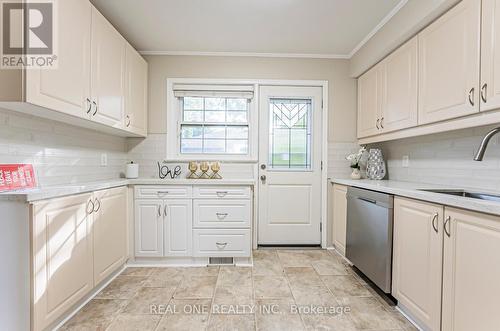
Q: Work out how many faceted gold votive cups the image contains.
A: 3